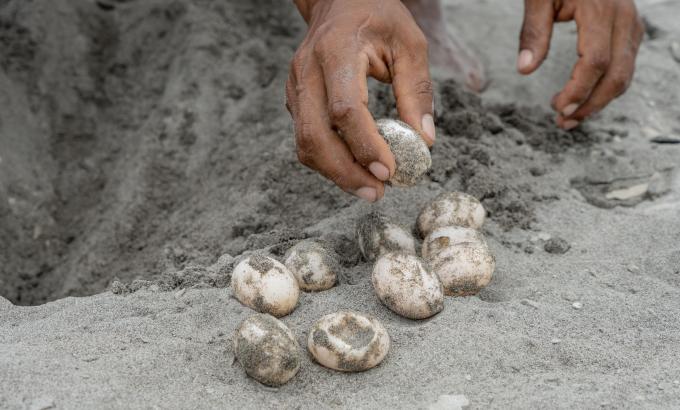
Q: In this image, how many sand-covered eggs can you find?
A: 10